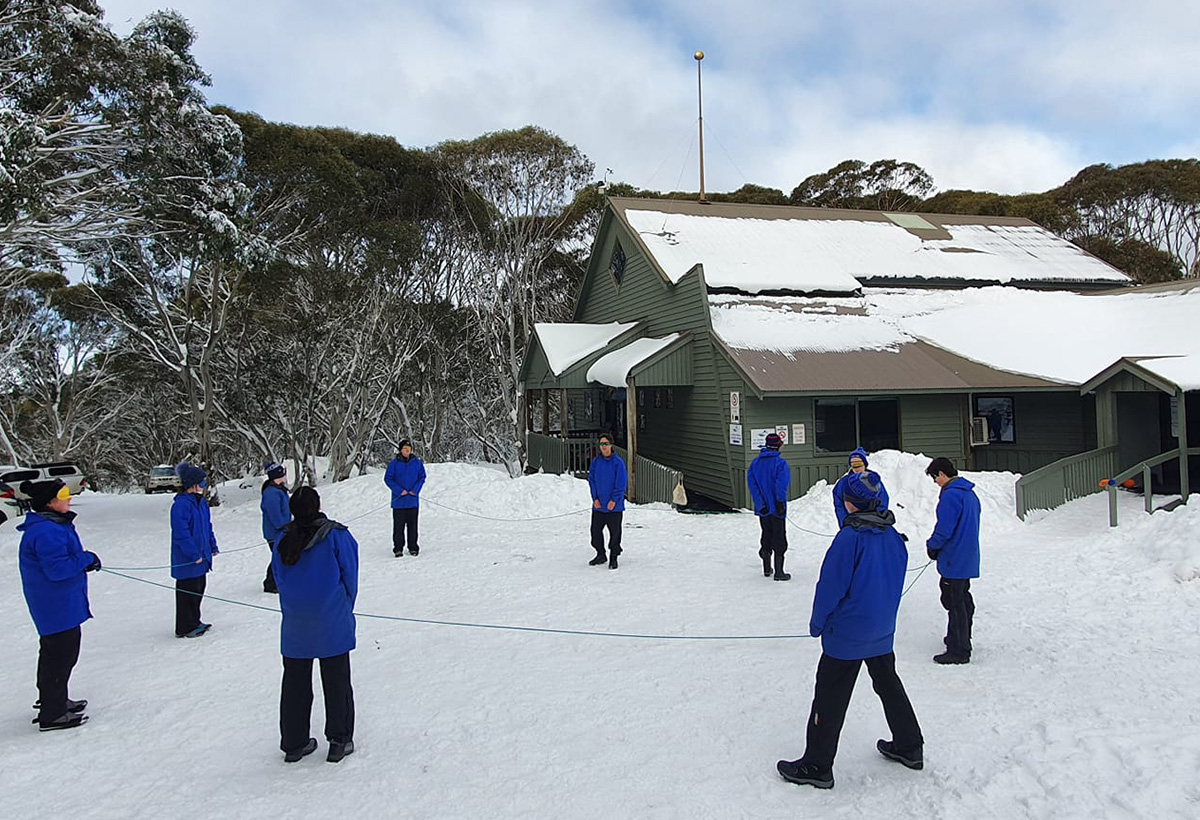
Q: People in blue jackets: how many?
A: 10